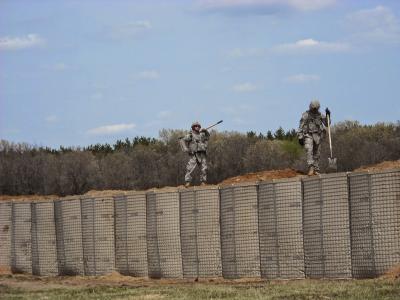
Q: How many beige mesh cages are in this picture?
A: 12